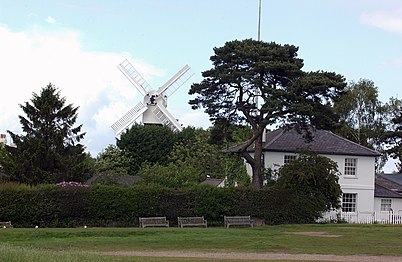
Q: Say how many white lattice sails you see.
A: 4